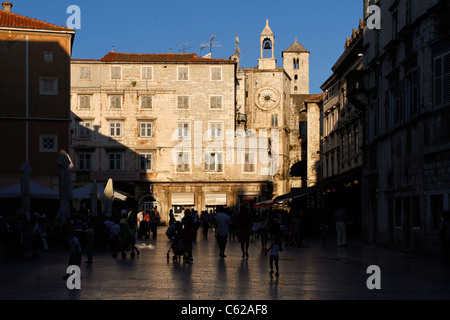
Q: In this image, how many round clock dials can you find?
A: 1